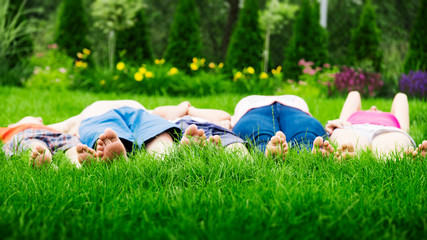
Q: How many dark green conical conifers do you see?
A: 7